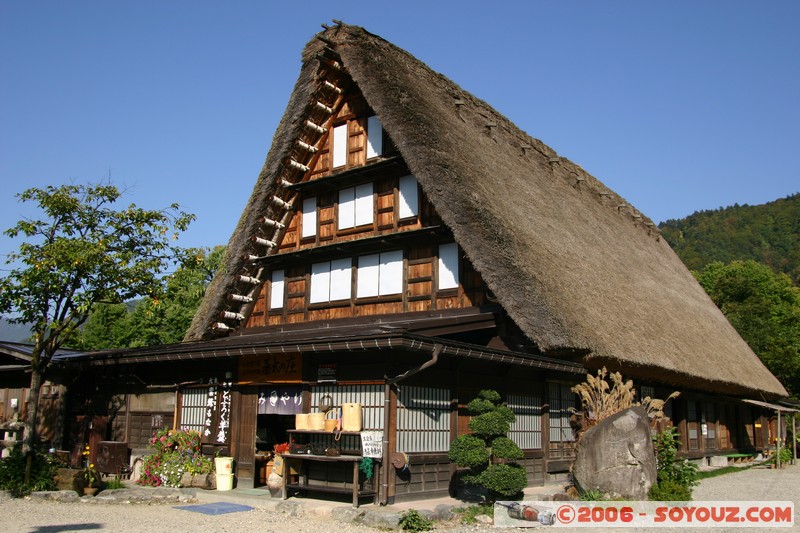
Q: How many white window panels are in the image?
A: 12